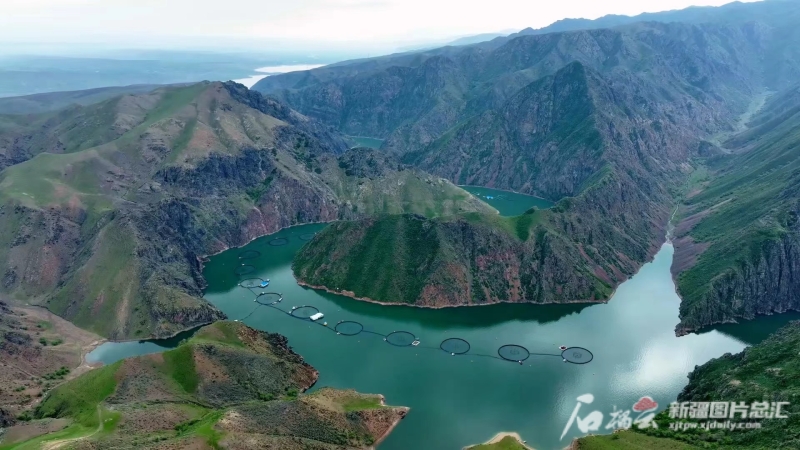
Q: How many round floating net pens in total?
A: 12